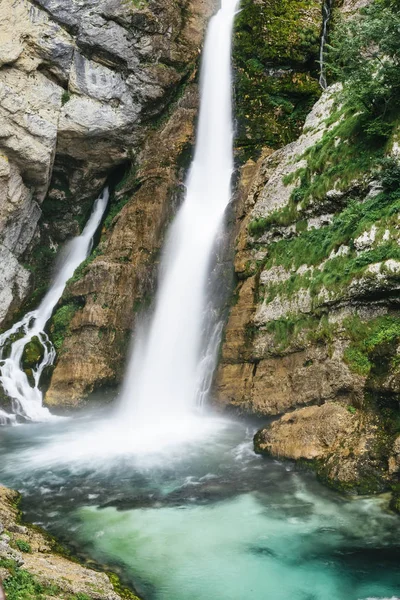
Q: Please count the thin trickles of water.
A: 1